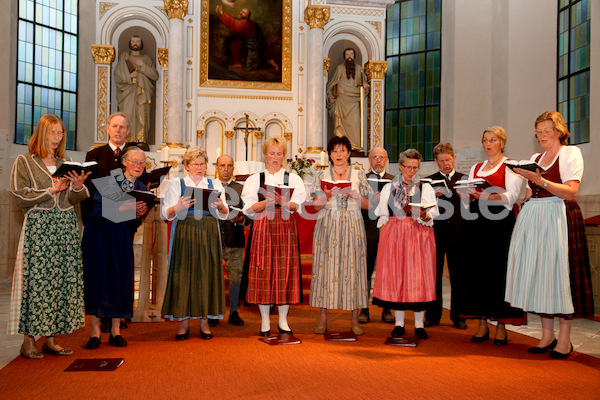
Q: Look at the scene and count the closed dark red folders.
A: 4